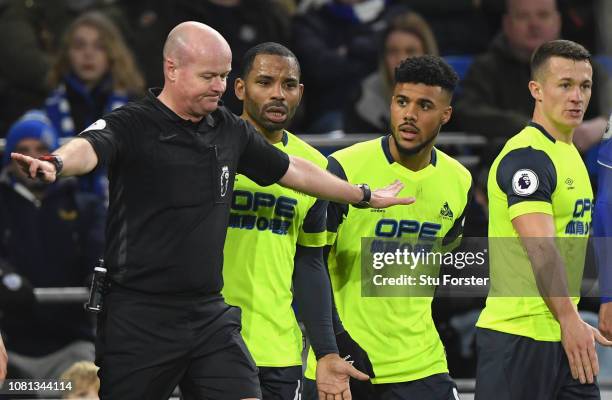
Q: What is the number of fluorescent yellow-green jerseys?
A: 3